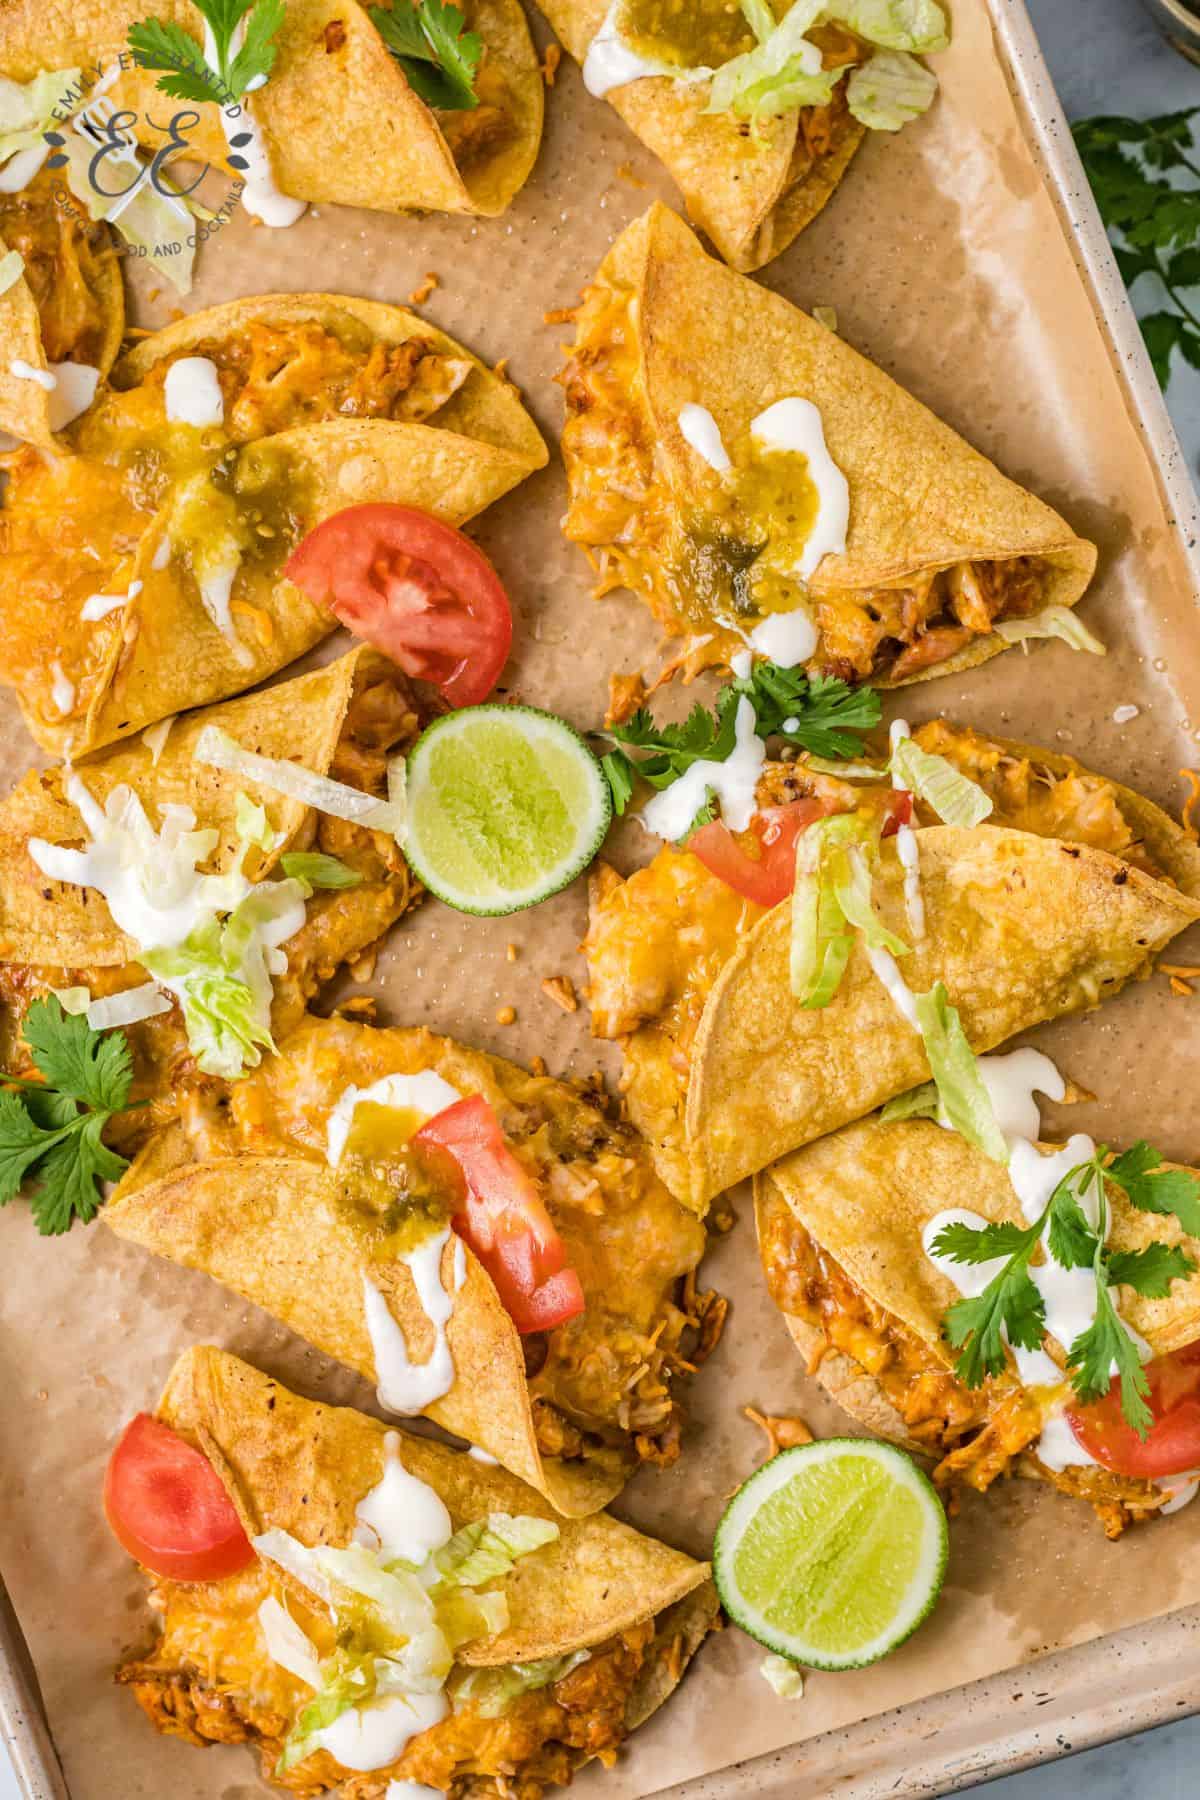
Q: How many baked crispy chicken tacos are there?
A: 10